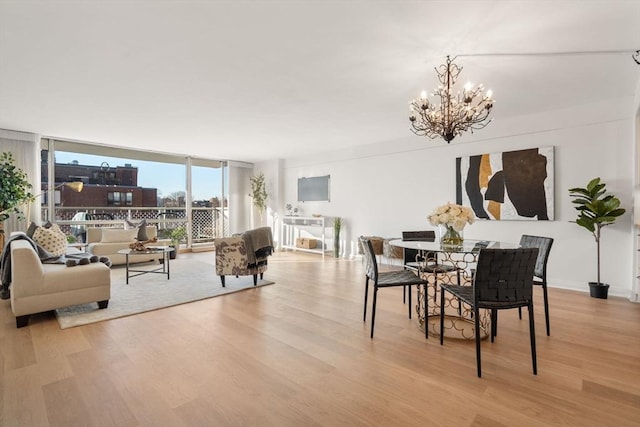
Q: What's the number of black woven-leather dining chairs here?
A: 4